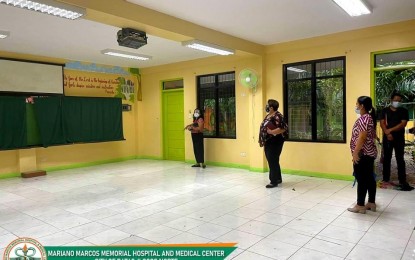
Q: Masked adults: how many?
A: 4